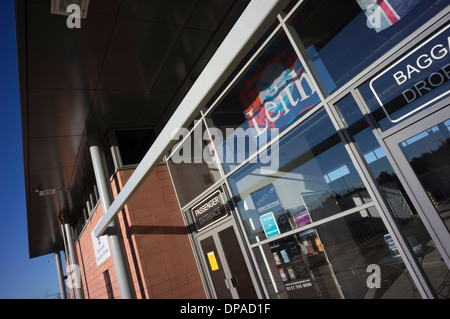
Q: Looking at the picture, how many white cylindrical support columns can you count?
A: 3